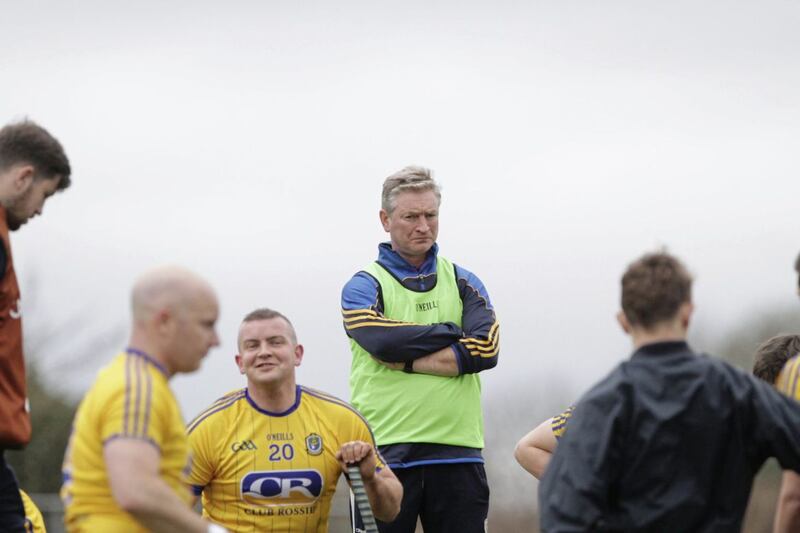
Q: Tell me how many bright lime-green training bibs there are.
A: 1